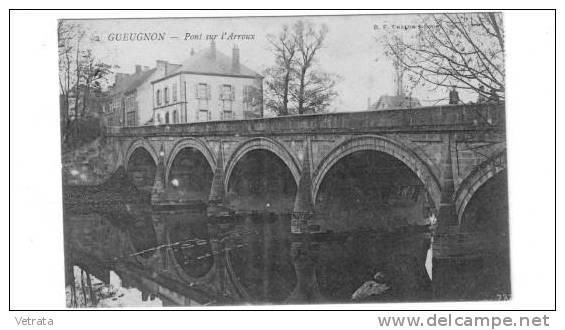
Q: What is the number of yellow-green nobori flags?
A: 0